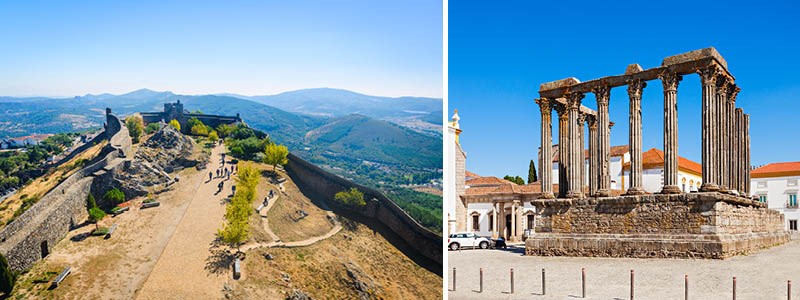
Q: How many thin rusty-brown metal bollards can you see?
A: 9